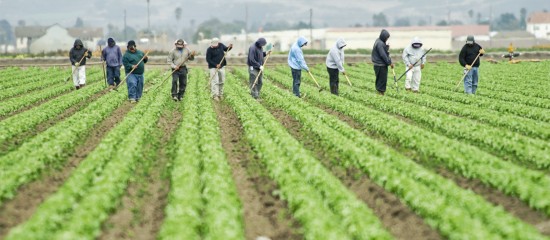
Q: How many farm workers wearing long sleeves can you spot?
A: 11